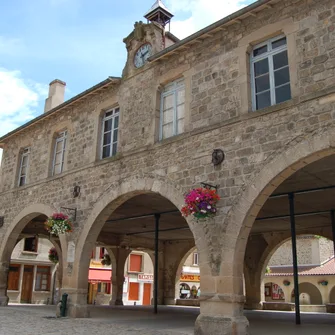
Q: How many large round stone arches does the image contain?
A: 3